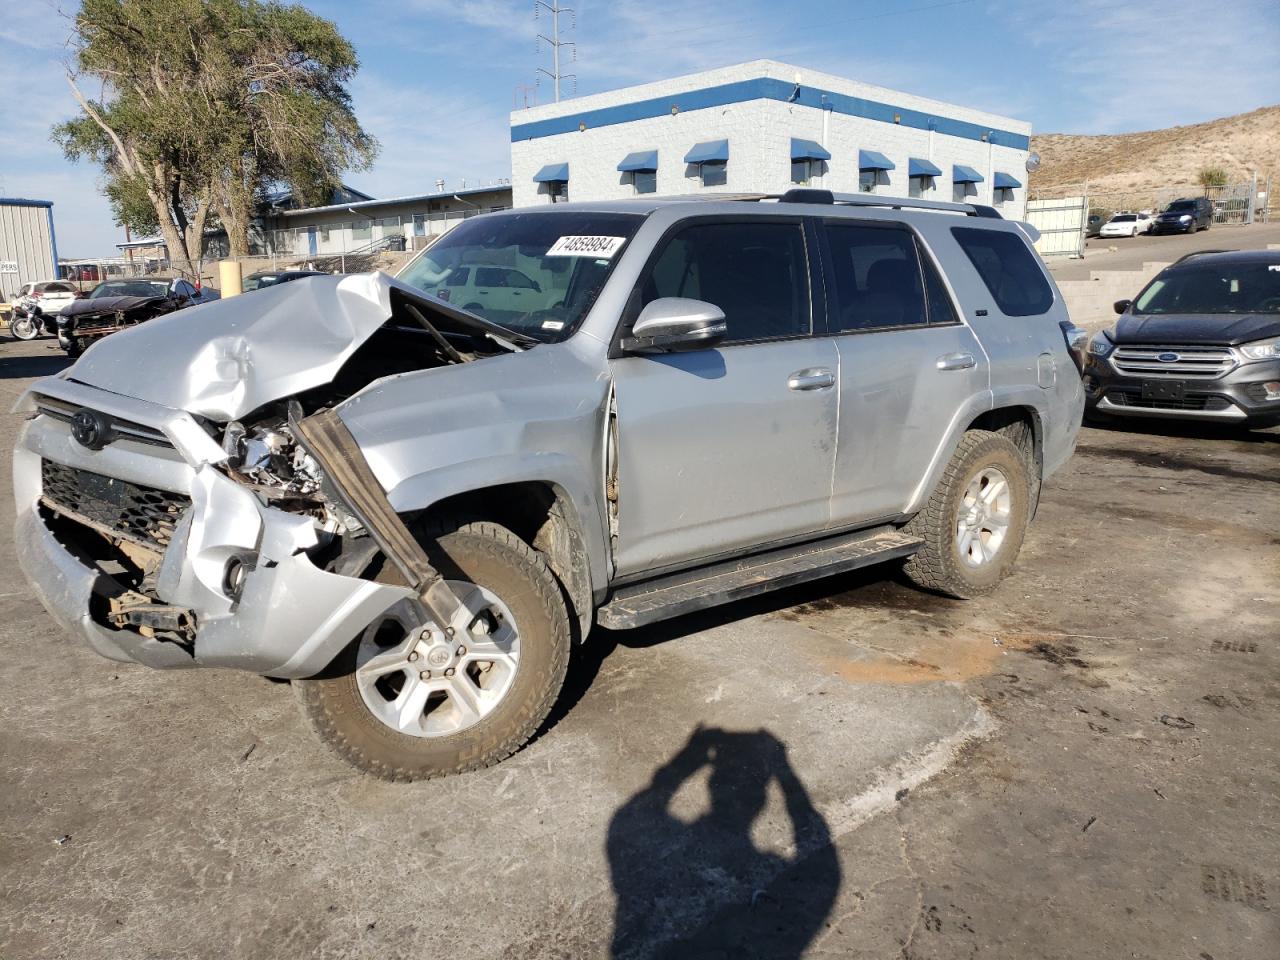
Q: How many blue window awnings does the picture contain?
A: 8